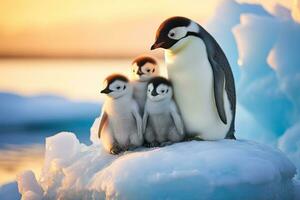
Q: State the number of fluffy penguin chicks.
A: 3